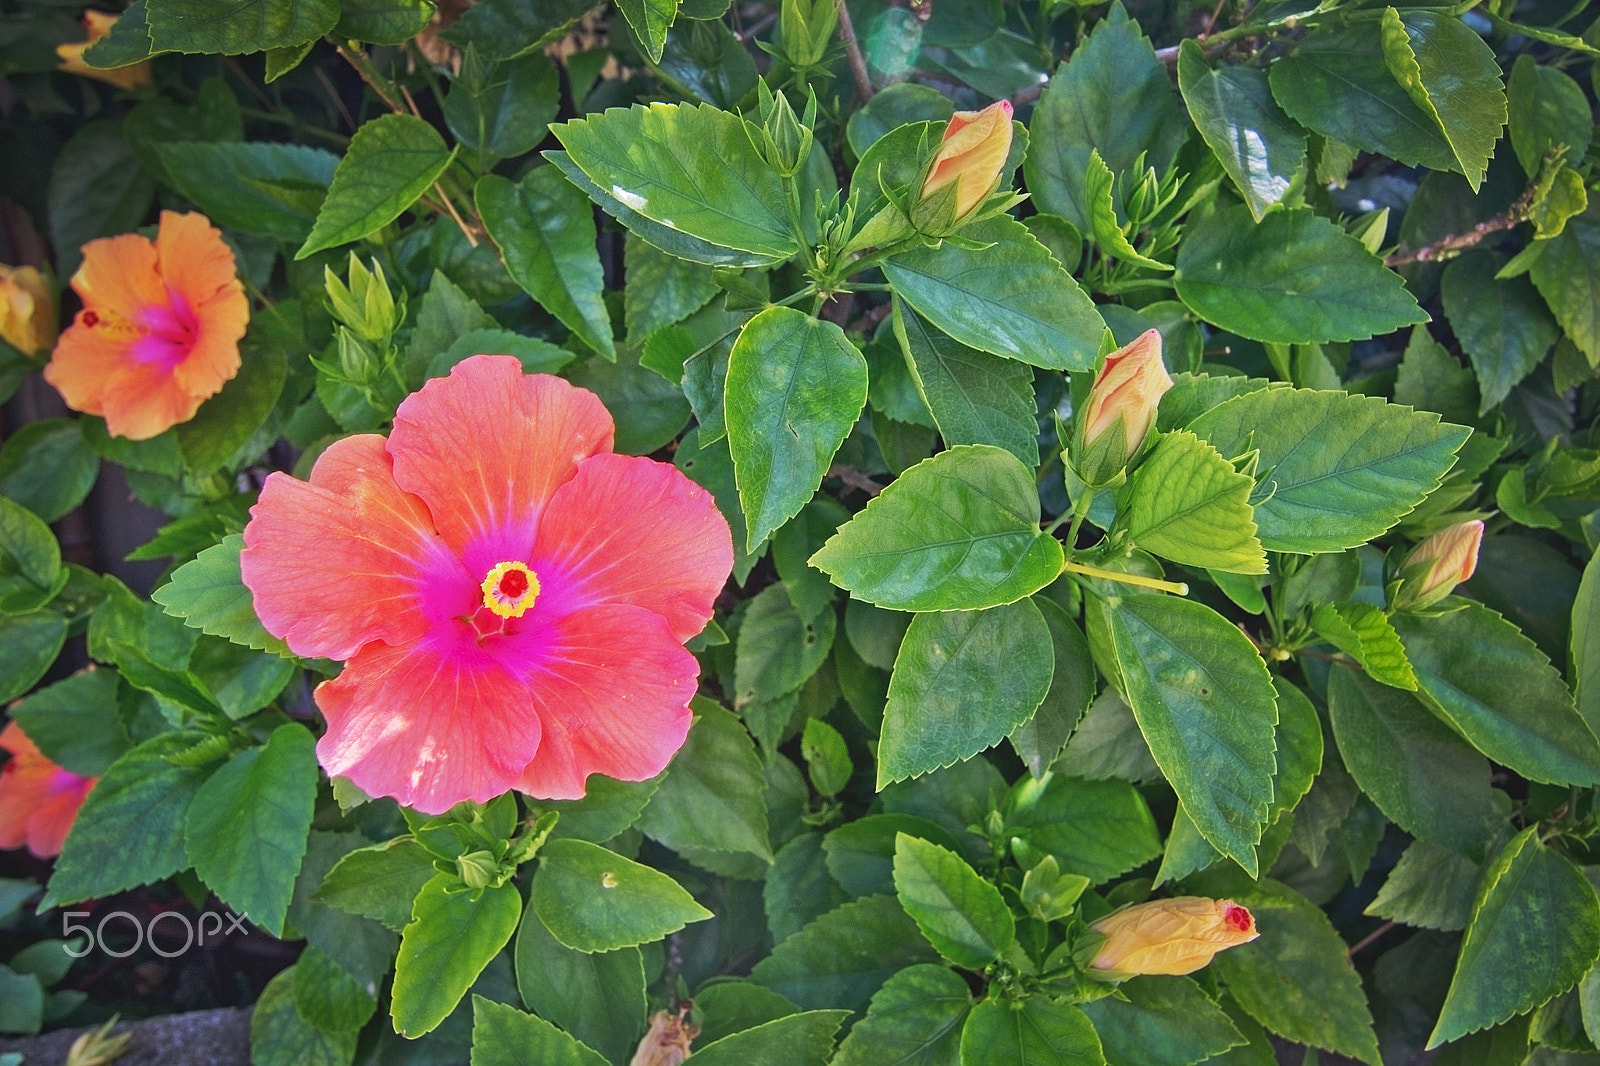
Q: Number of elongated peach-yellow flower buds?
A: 4